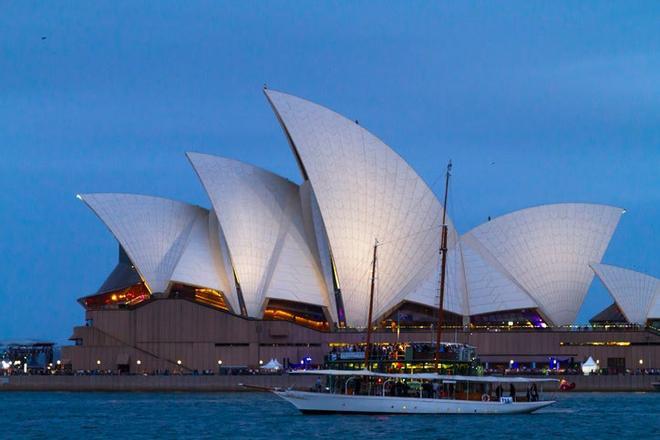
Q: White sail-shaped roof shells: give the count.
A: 5